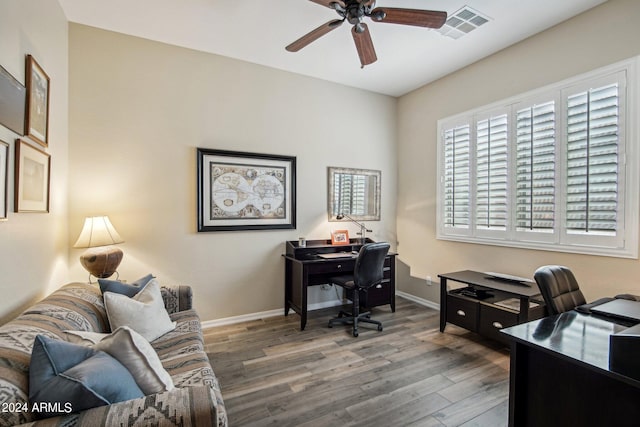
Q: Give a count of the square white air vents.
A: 1